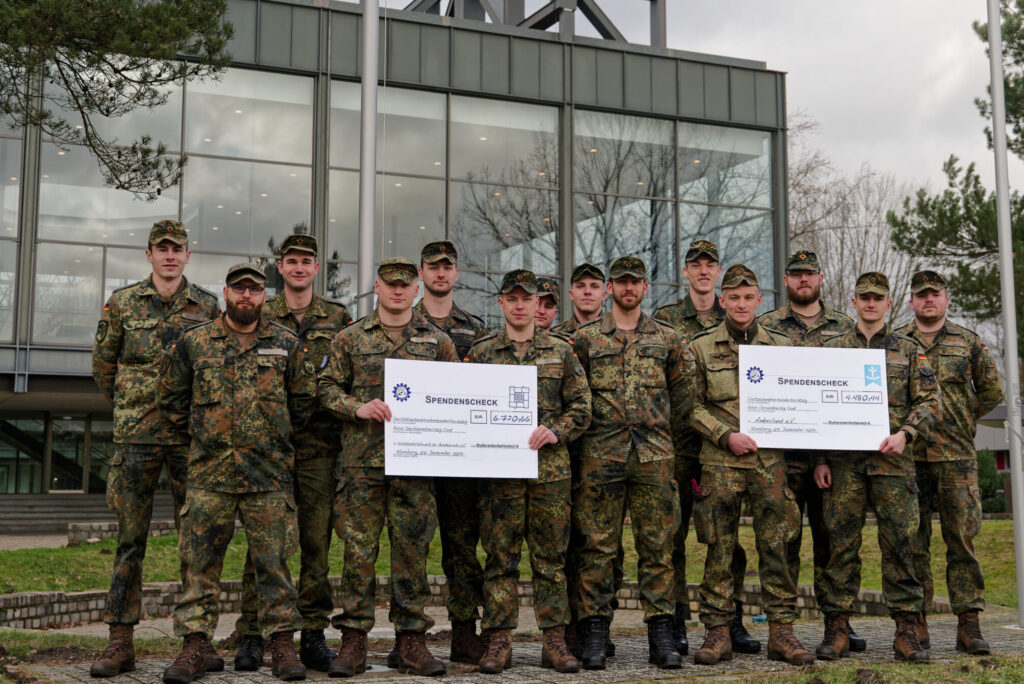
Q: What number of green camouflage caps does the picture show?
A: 14